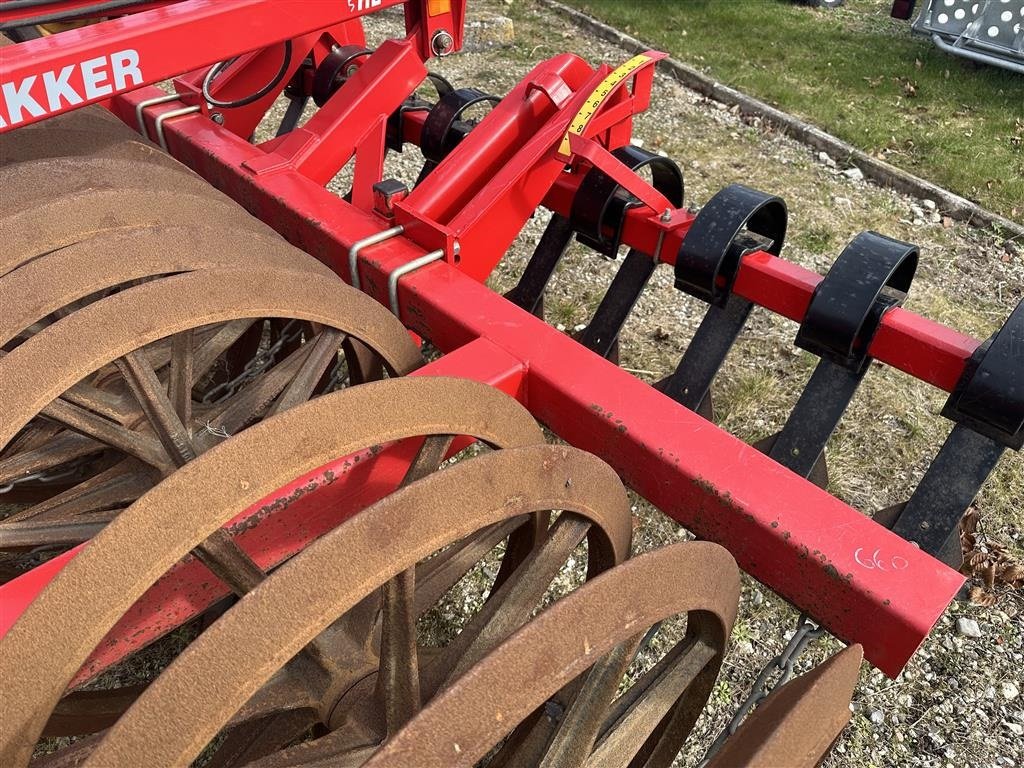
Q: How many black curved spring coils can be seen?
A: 7